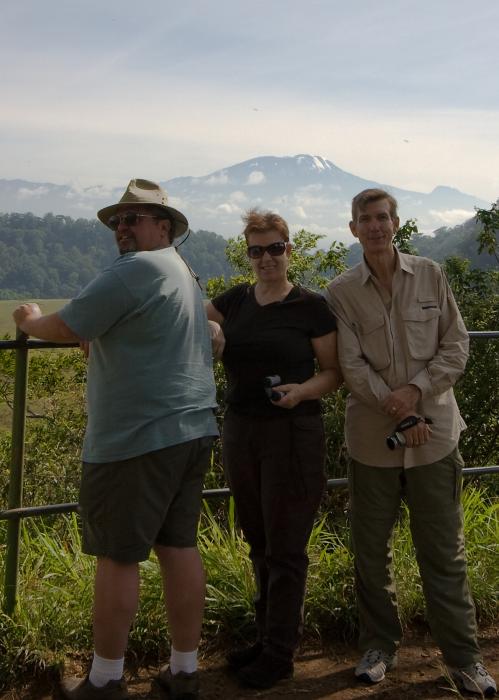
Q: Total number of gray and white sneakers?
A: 2